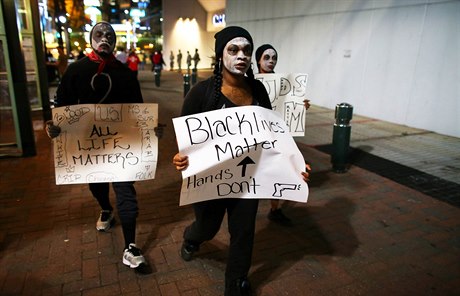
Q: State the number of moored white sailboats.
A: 0